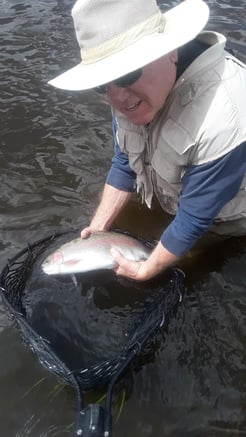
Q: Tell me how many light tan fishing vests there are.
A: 1